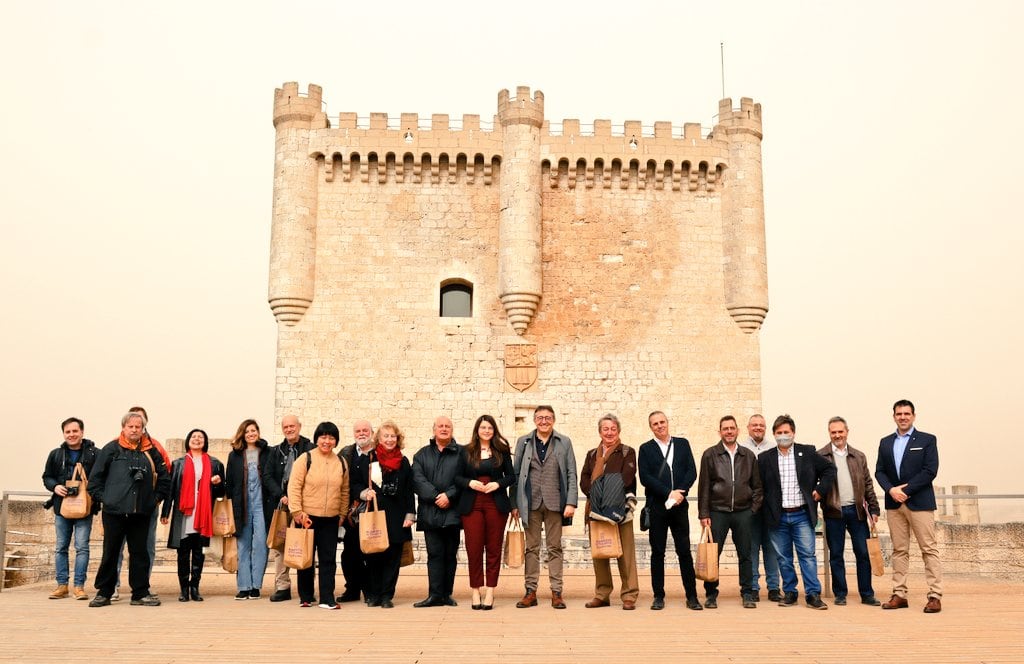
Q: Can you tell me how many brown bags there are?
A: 11